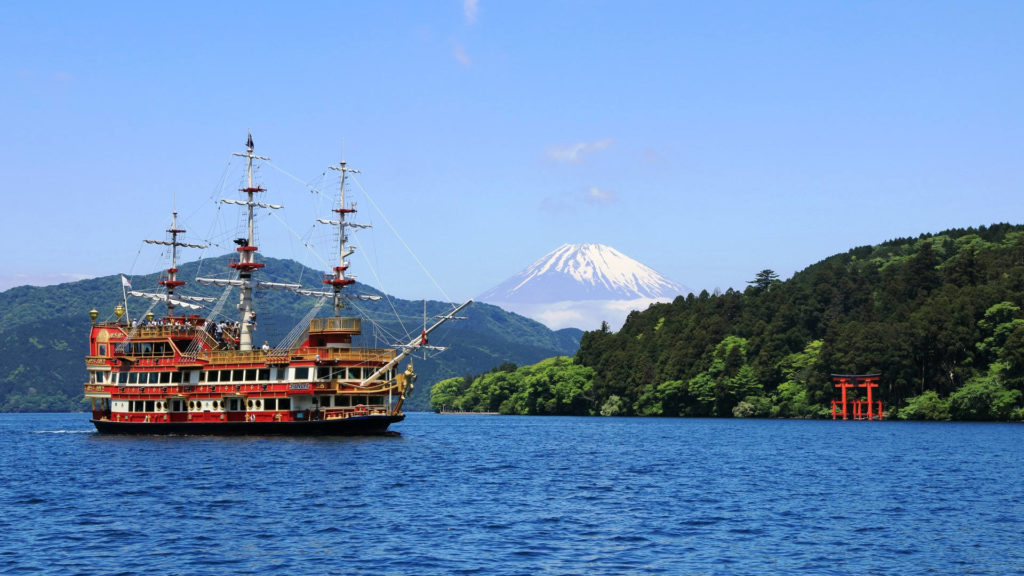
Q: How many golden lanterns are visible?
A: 3